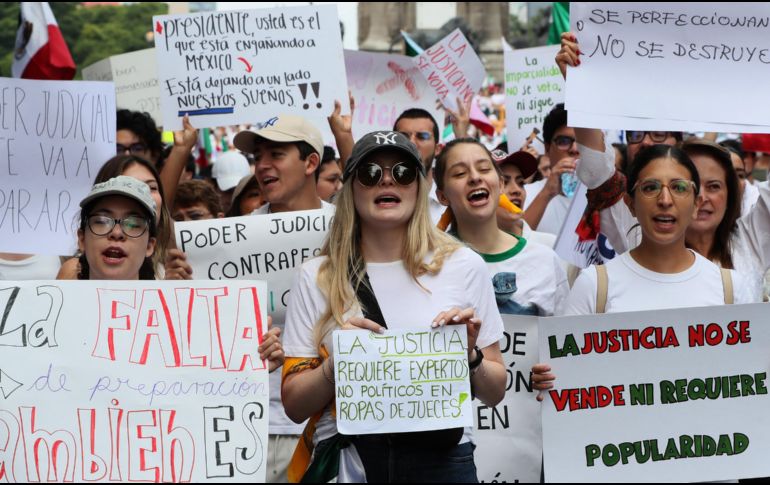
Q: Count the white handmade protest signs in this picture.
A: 12